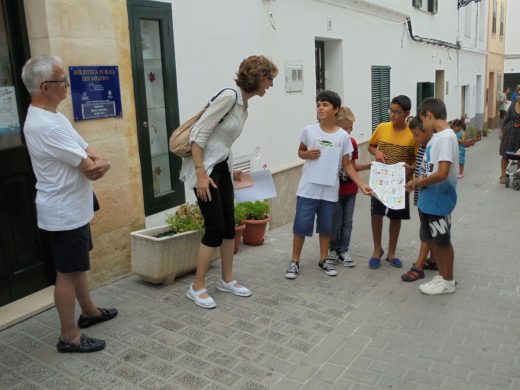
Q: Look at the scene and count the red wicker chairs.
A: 0